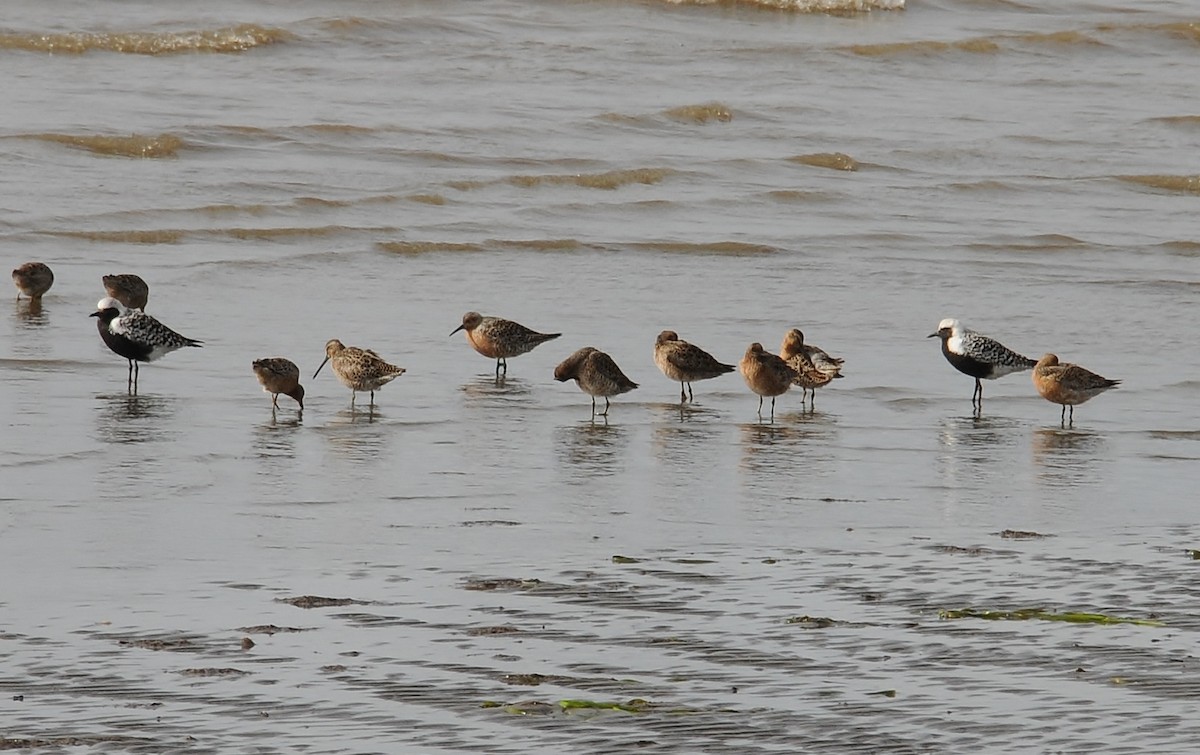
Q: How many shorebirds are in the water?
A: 12